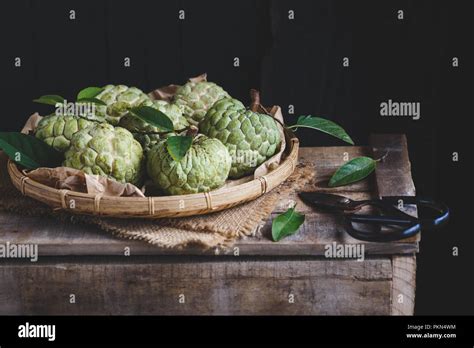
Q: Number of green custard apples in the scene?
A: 7